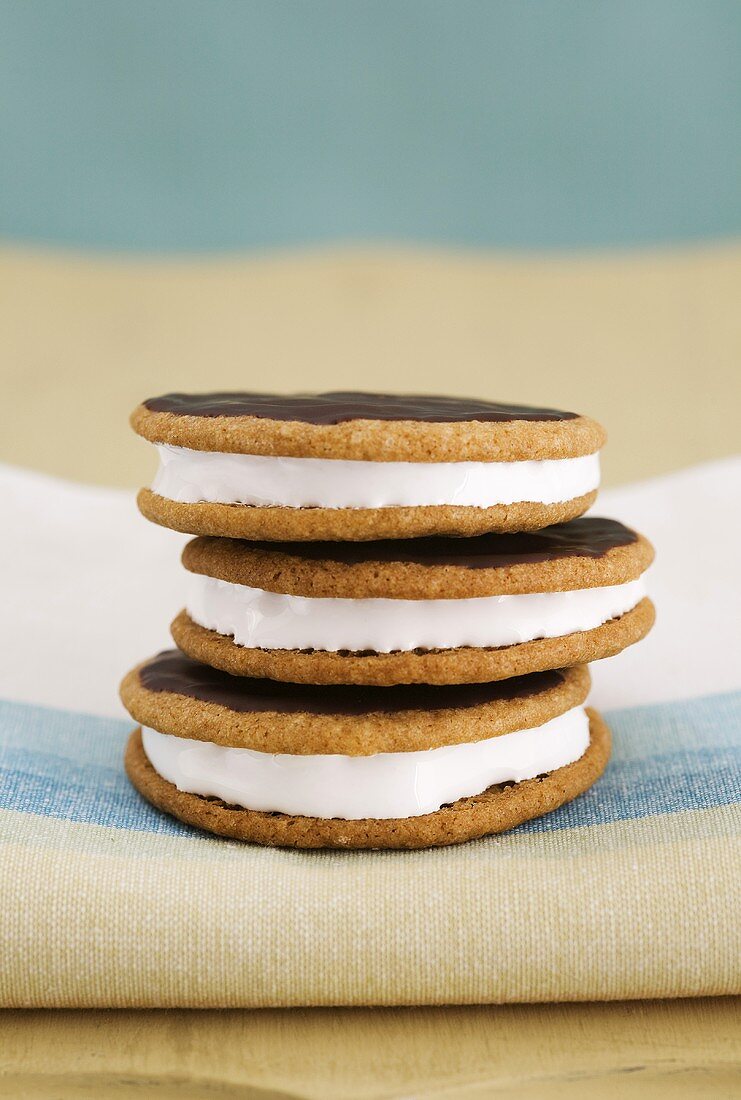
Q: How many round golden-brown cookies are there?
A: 6